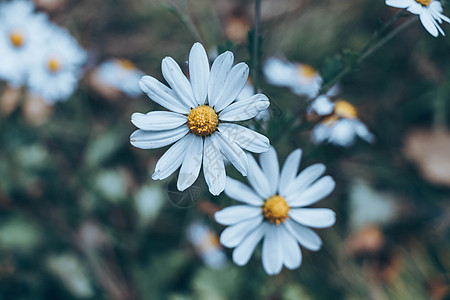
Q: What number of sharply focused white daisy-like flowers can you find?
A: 2